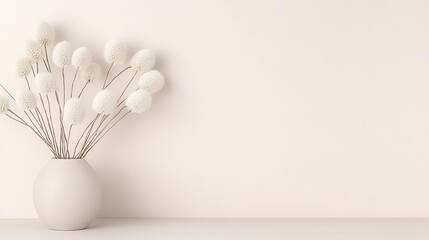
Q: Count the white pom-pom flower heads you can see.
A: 15